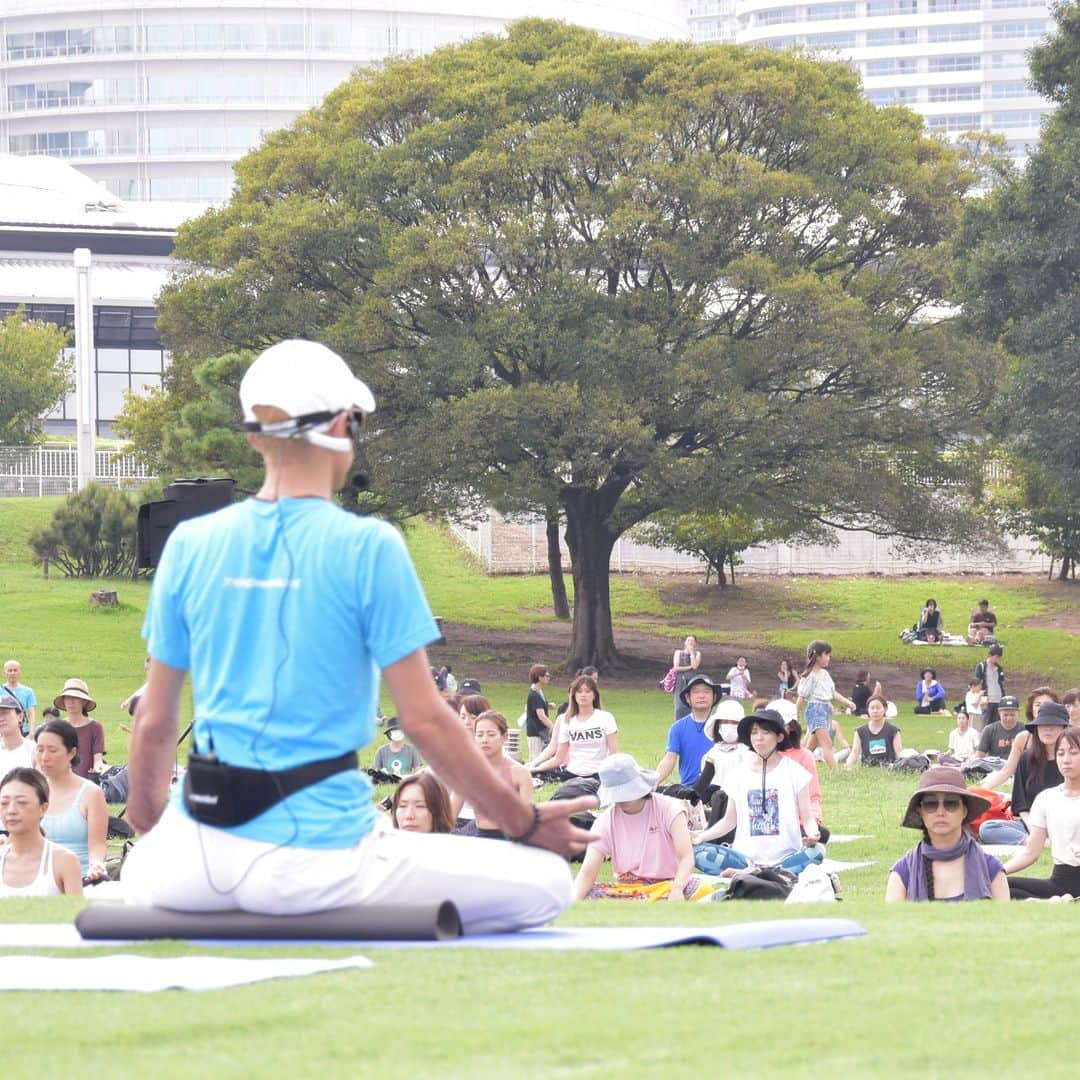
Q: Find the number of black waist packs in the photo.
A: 1